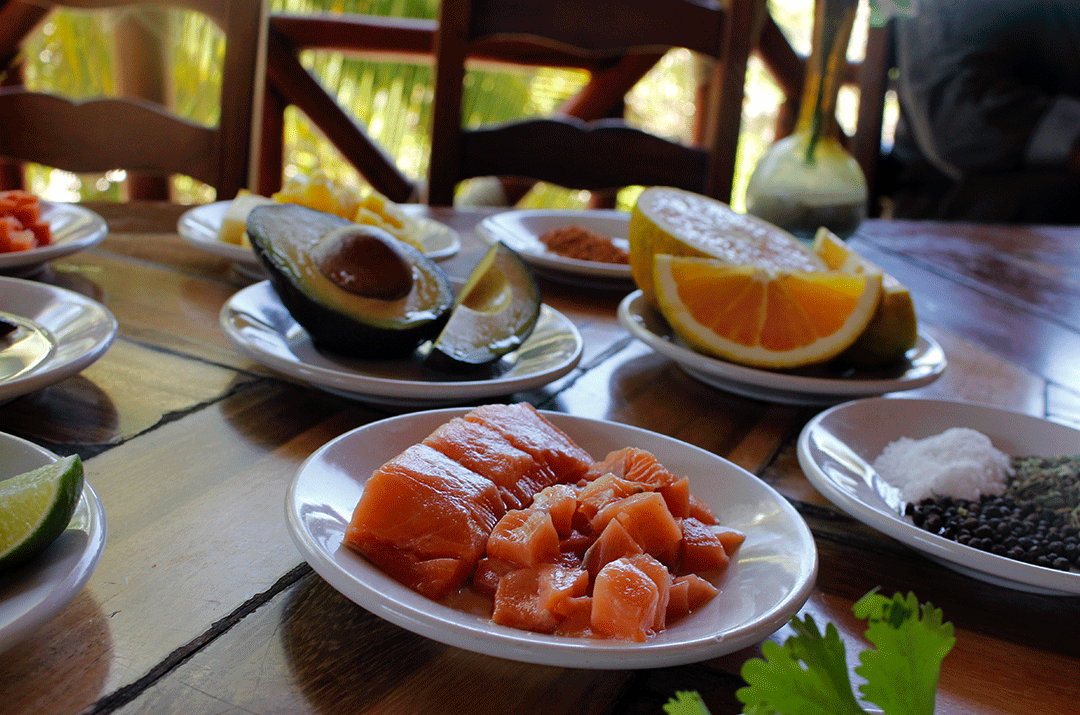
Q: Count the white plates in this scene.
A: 9